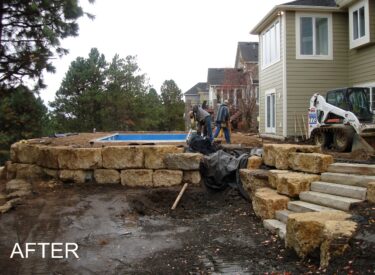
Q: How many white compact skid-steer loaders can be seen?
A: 1